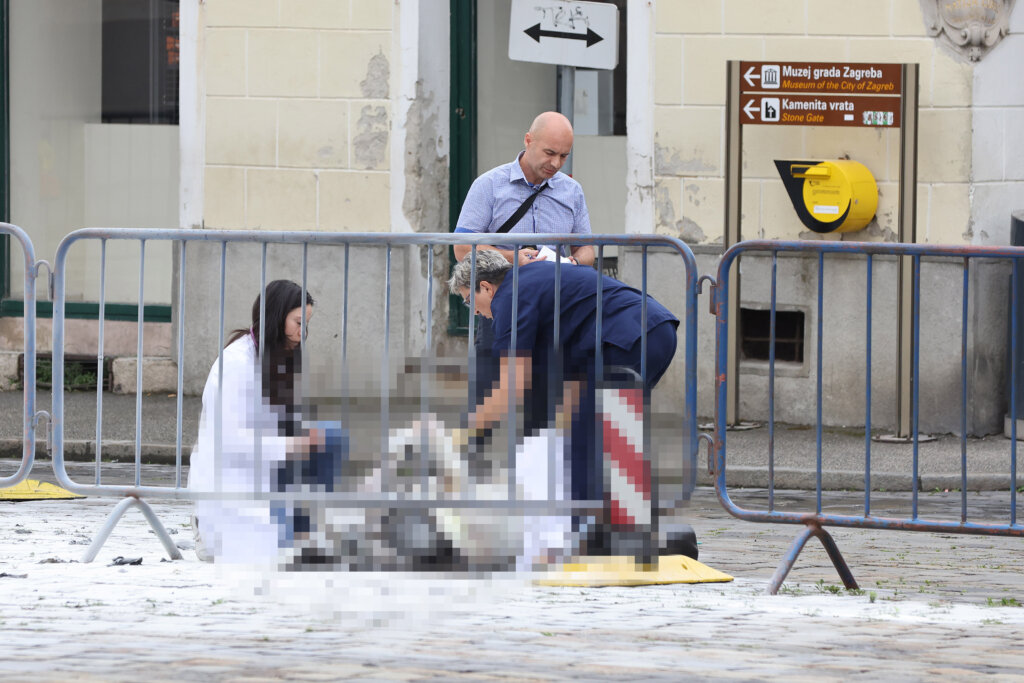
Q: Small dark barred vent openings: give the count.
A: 2